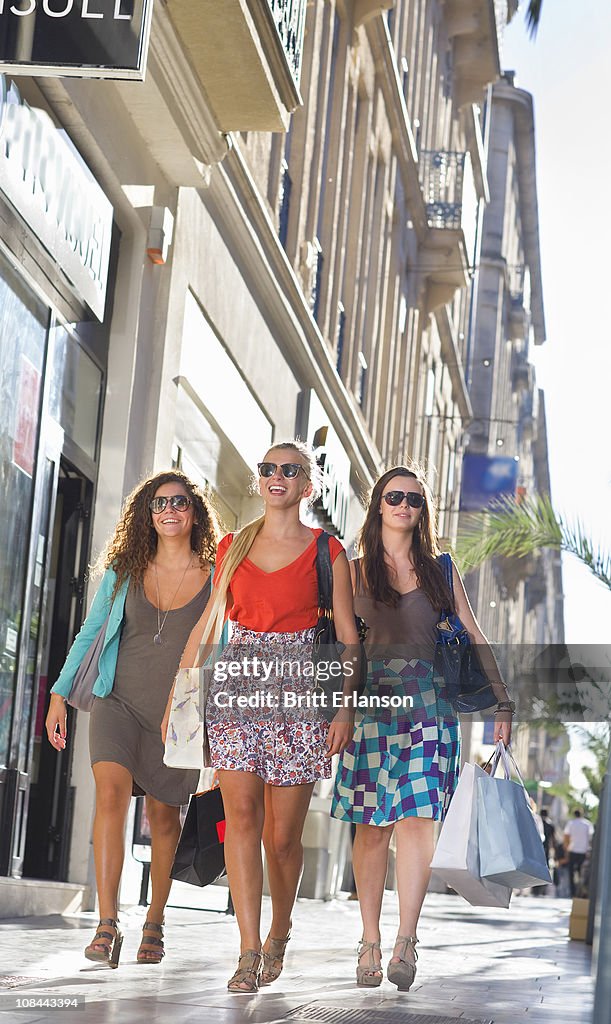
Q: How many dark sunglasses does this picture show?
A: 3